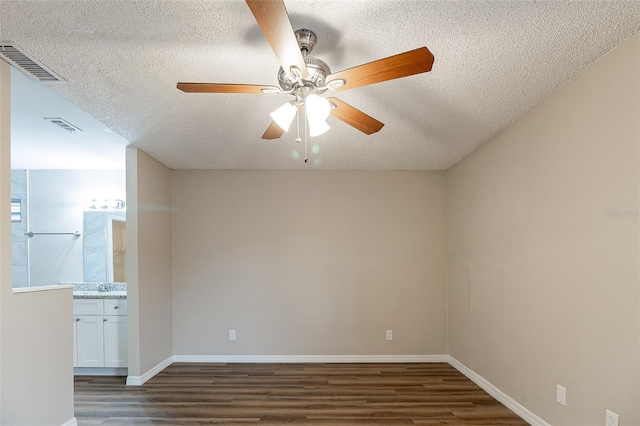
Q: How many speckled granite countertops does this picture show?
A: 1